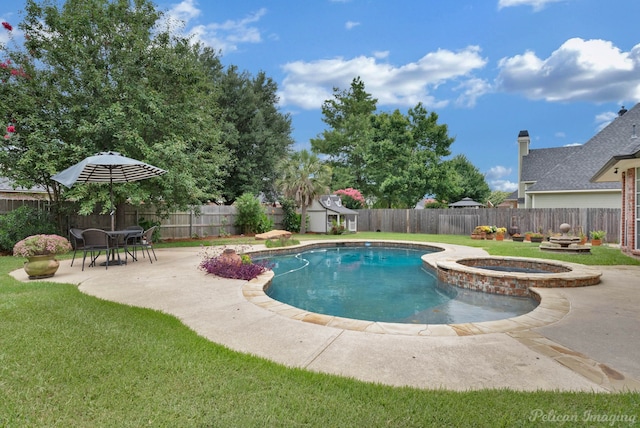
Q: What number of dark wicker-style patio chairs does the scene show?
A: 4